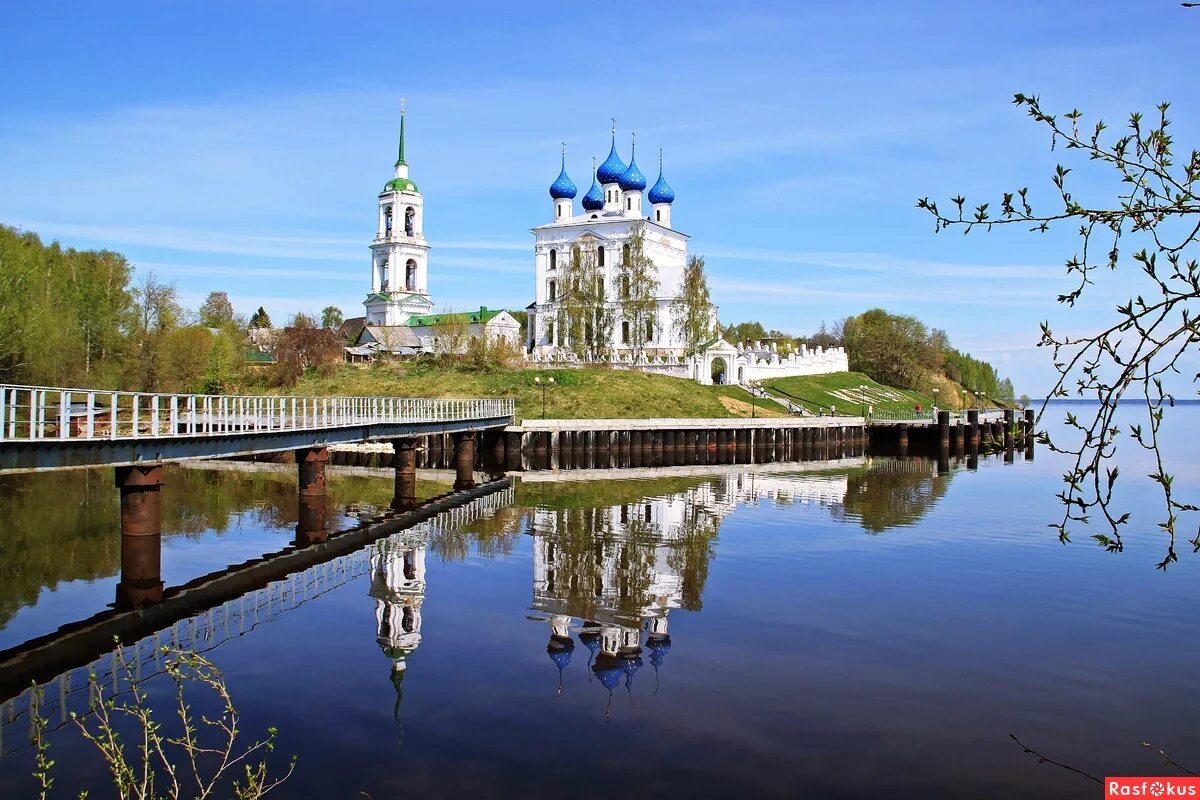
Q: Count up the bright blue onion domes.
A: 5